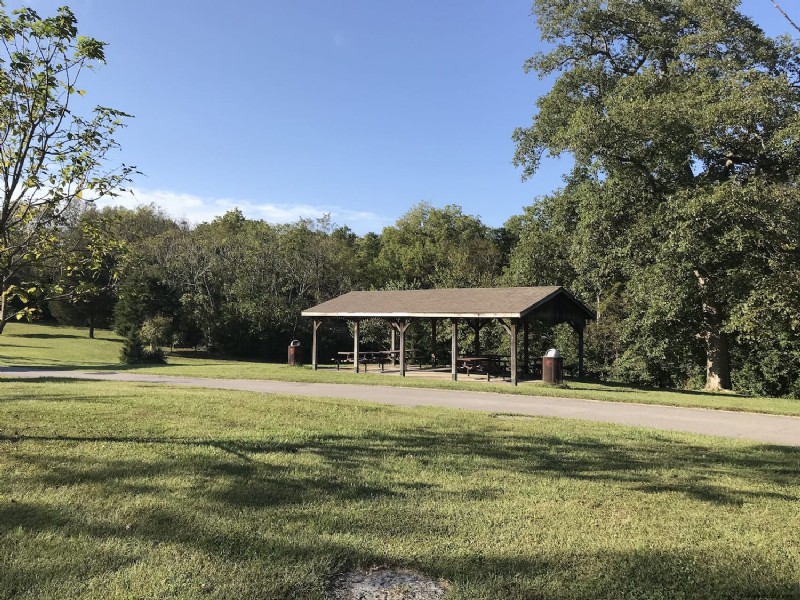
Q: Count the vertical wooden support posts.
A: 10